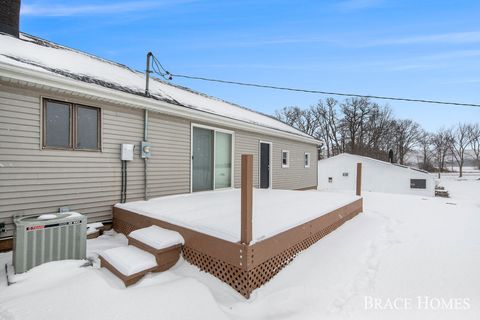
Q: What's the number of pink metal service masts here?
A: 0